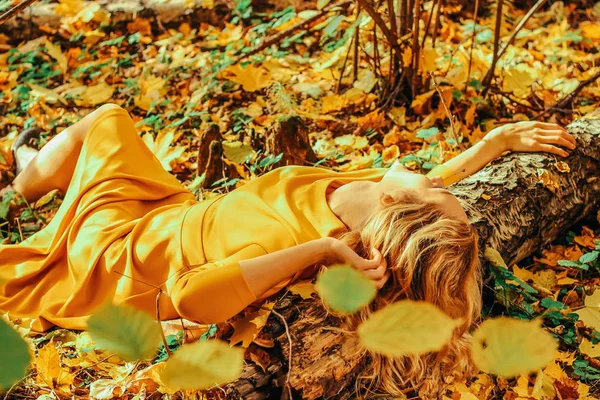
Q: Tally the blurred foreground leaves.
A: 6